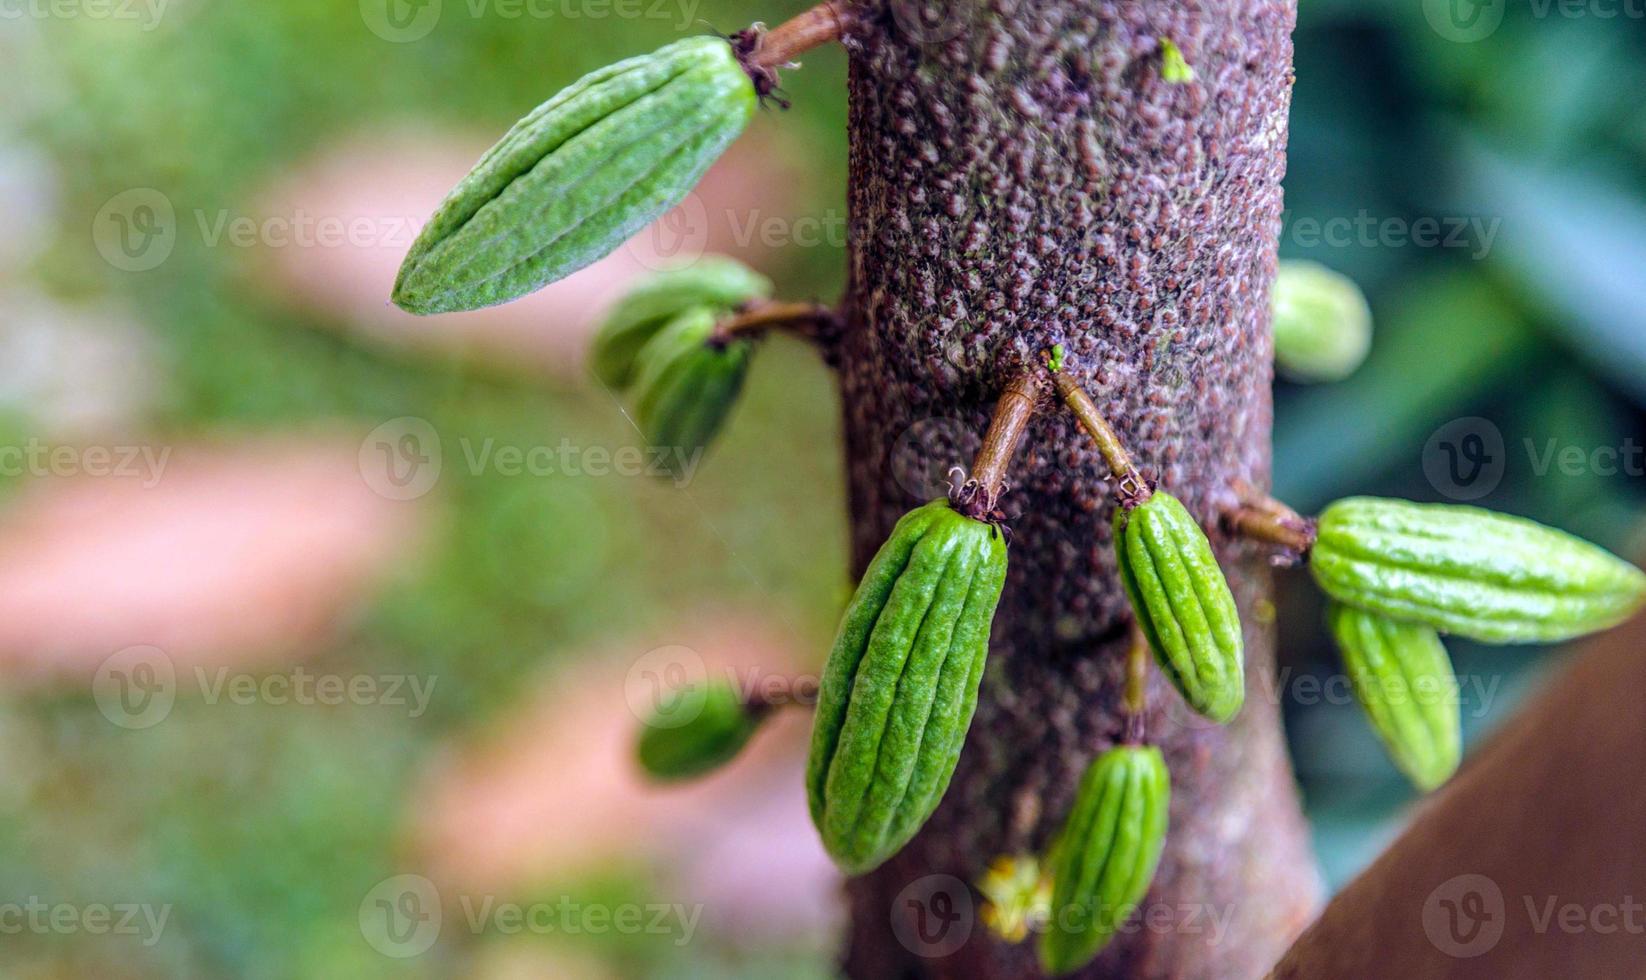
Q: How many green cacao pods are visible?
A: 10